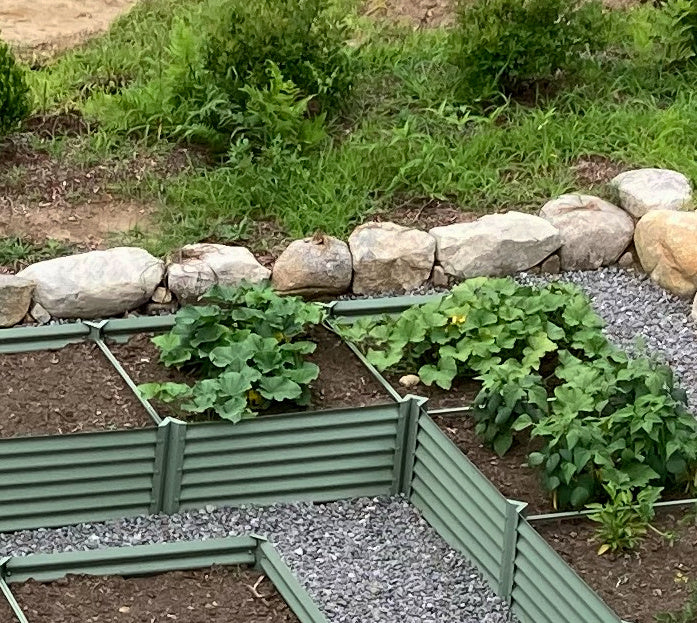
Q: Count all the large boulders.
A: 9